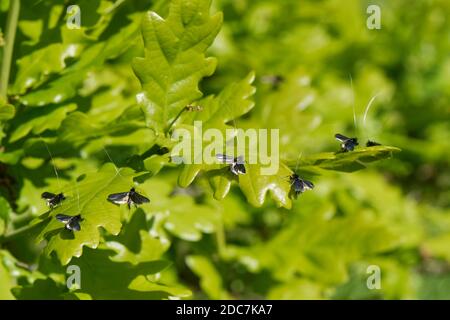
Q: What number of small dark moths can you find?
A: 7